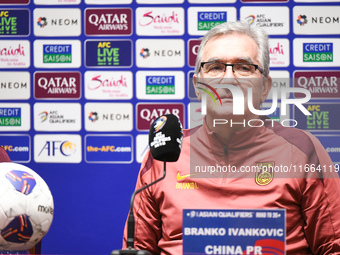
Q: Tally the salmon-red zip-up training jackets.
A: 1